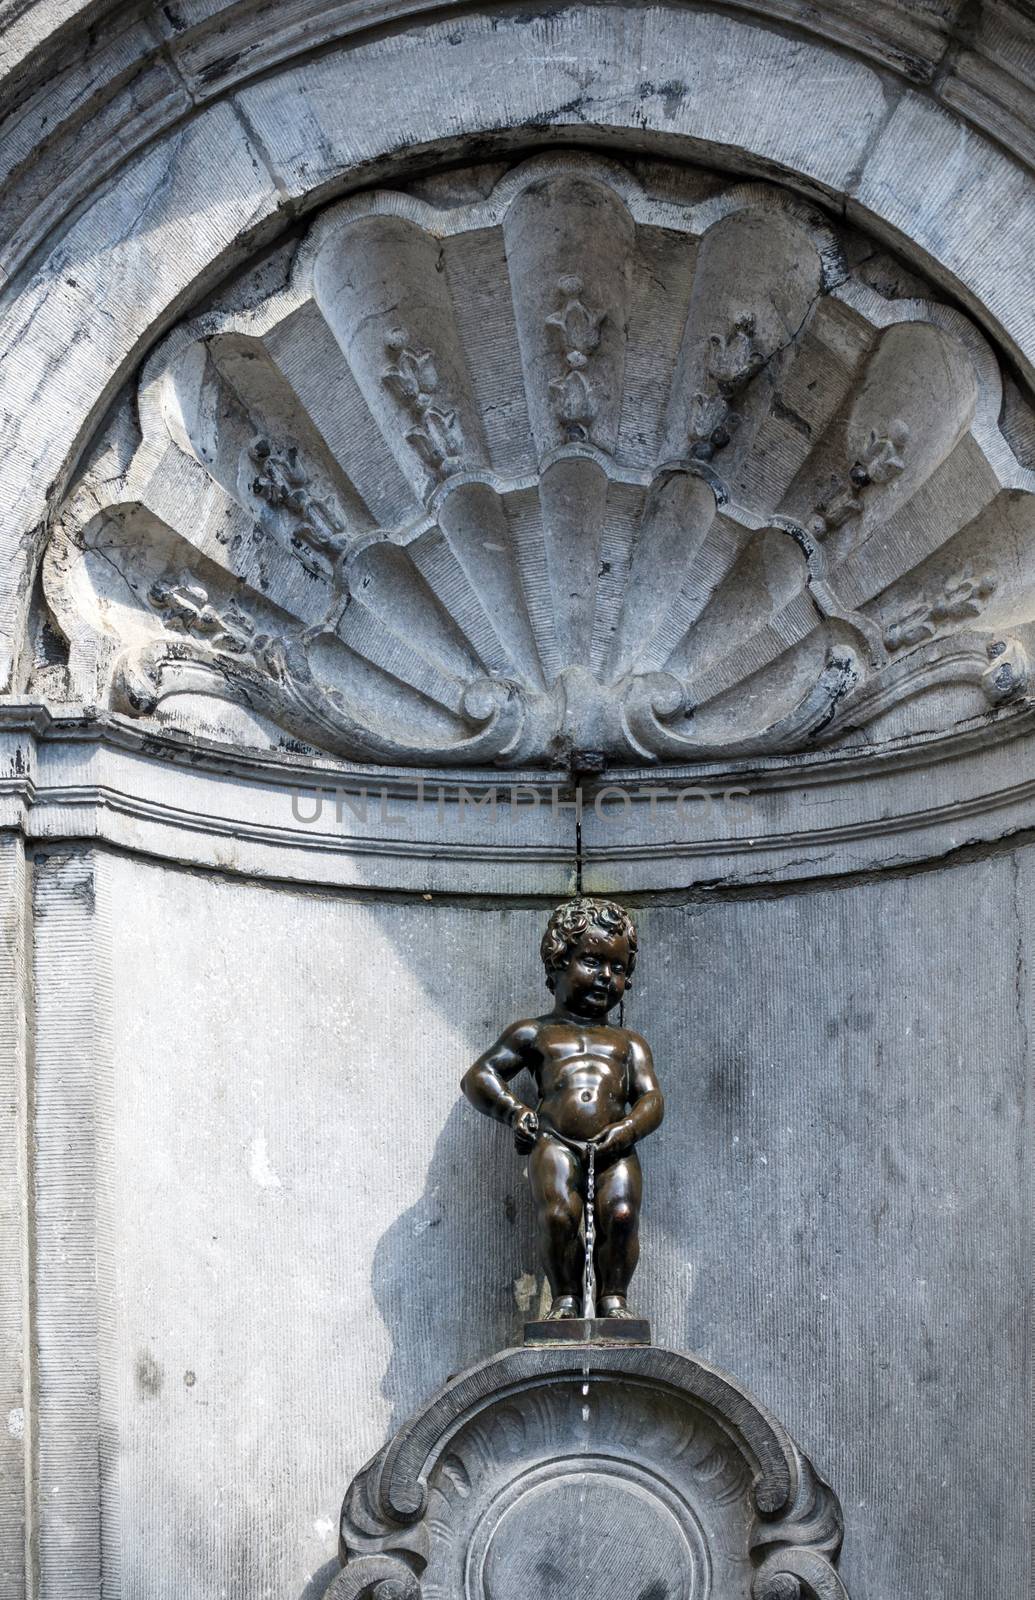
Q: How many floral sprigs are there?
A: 7